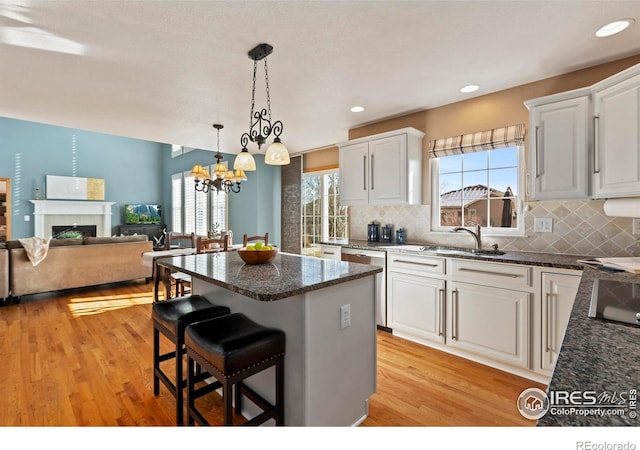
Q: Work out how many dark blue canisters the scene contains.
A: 3